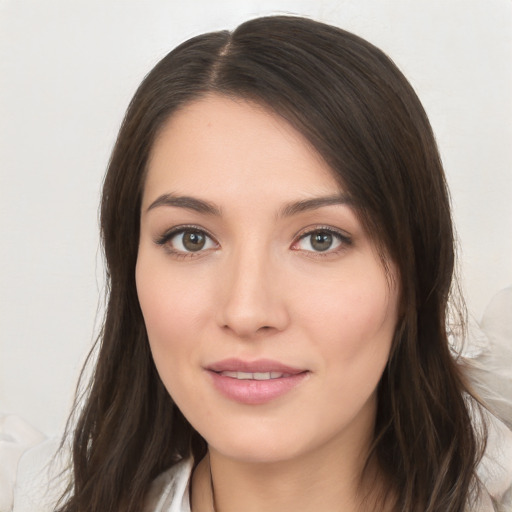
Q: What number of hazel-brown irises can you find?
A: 2